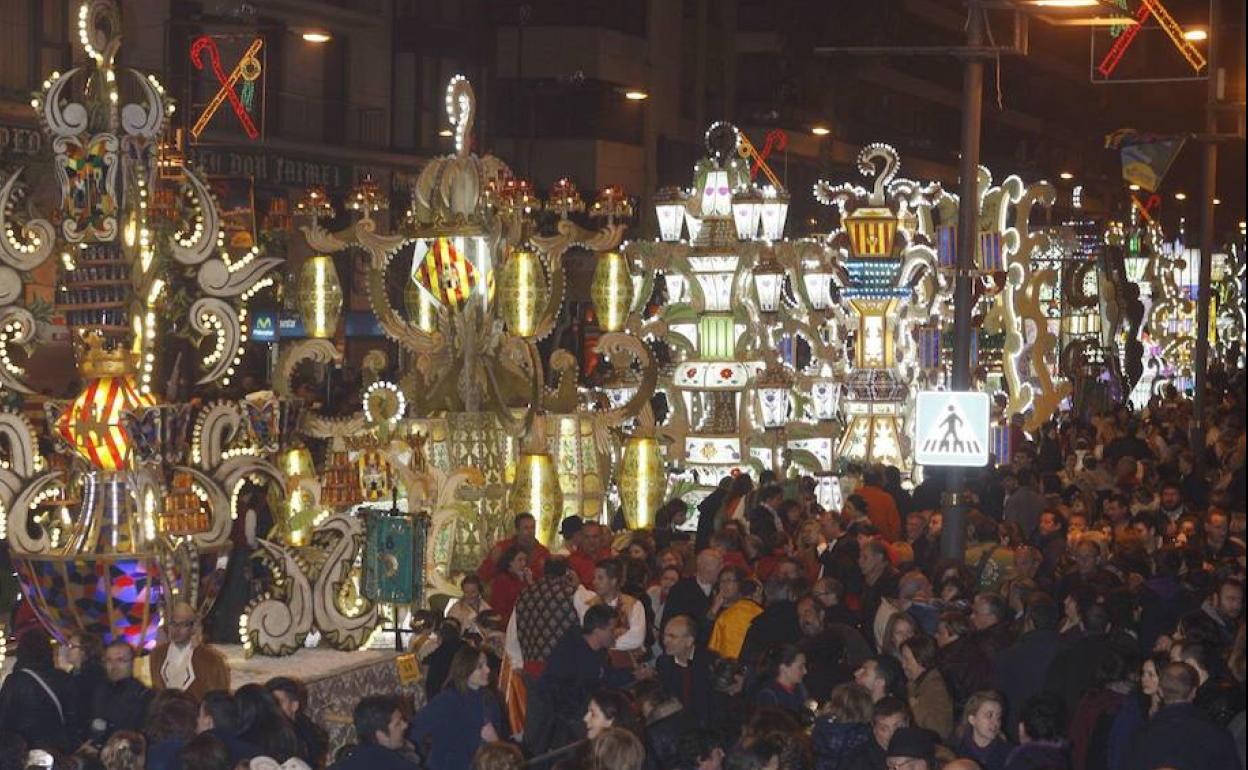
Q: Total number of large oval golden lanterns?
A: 7